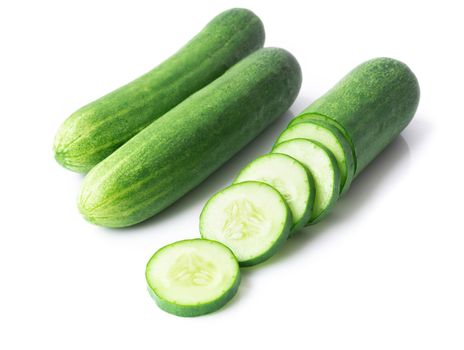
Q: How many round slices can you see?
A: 5